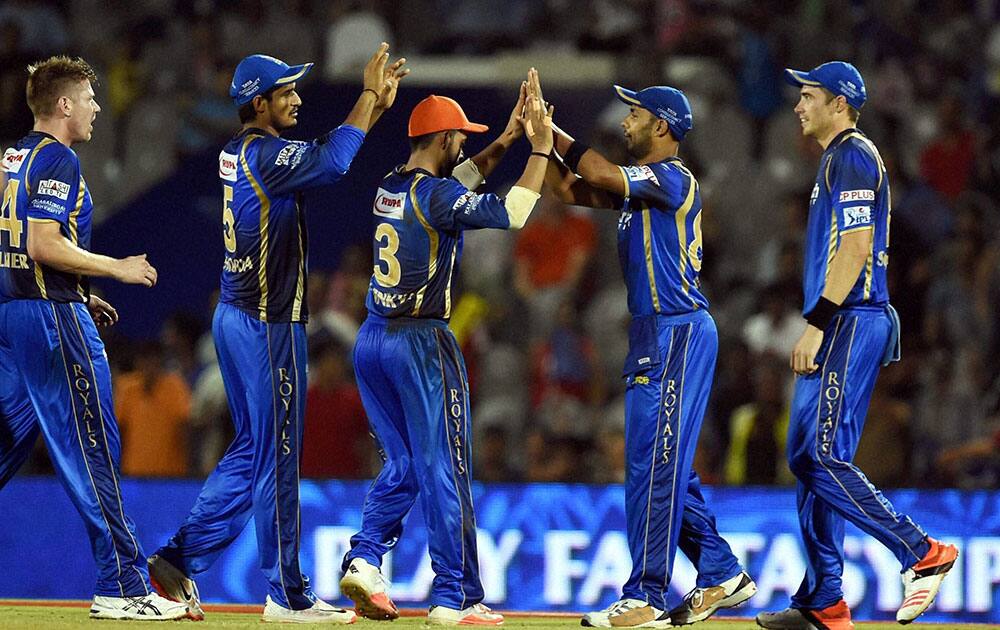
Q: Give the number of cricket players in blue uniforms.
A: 5